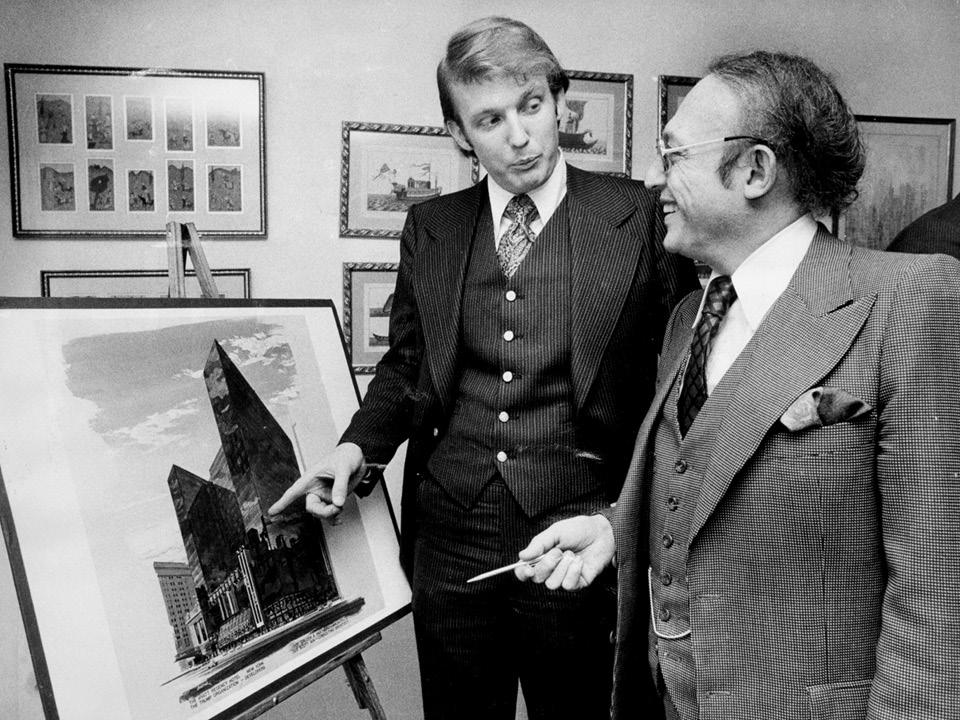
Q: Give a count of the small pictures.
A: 10